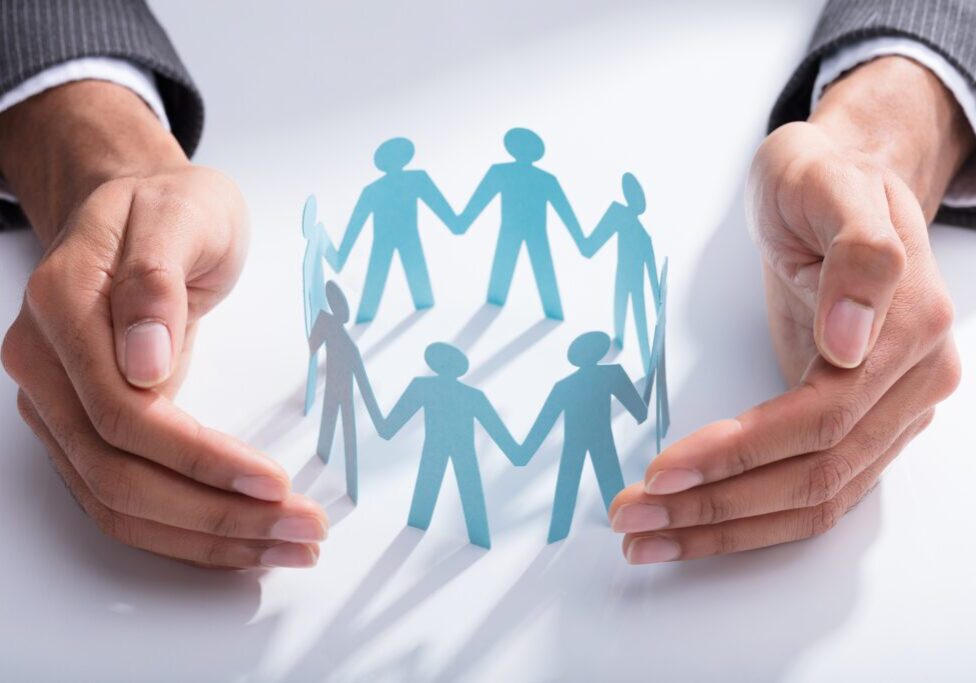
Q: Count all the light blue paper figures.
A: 8